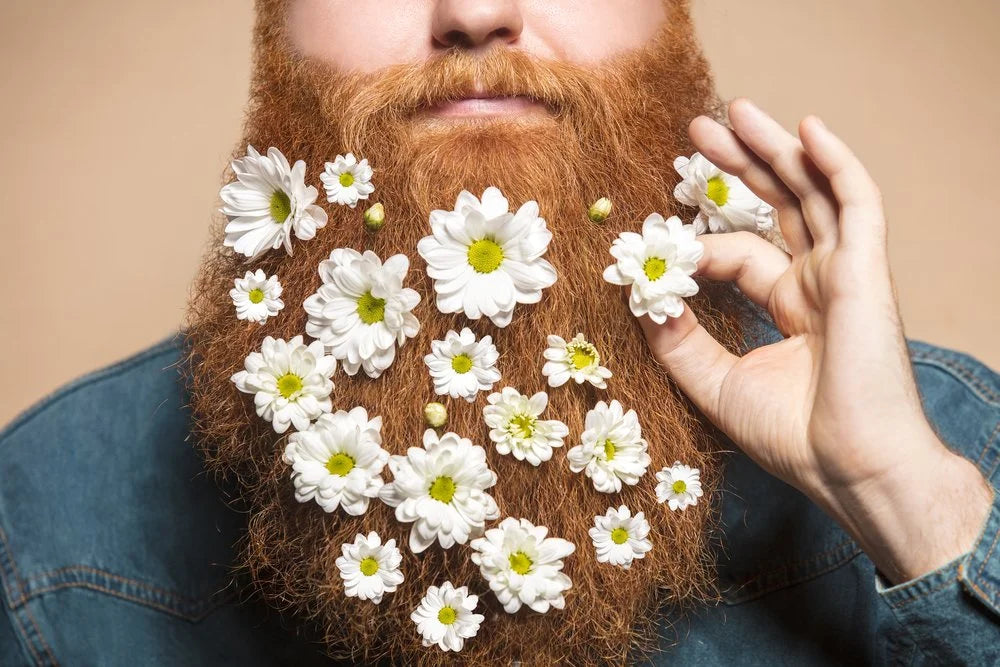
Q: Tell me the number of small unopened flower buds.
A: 3